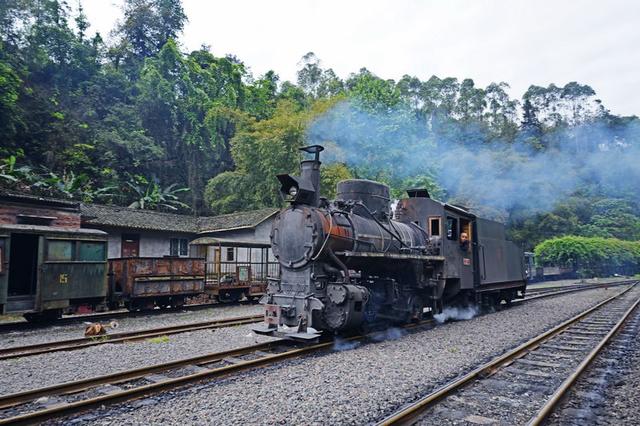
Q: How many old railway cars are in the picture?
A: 3